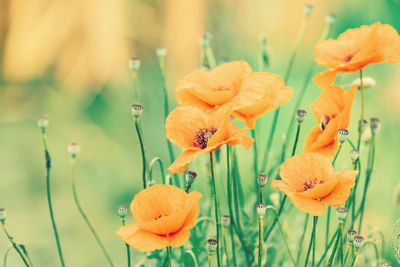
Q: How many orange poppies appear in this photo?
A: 7